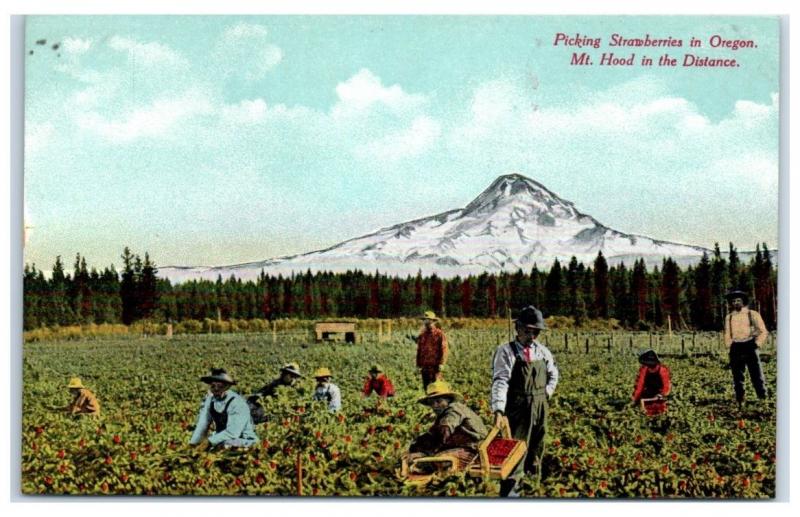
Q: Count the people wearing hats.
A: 10